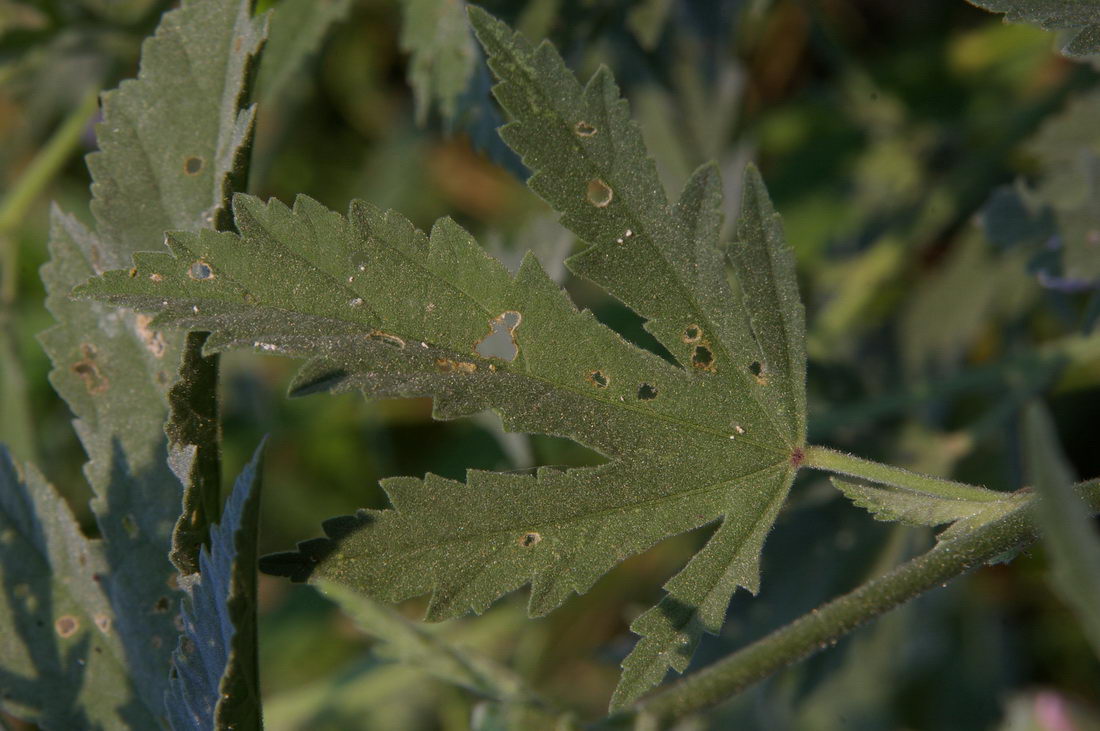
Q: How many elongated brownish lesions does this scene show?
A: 2